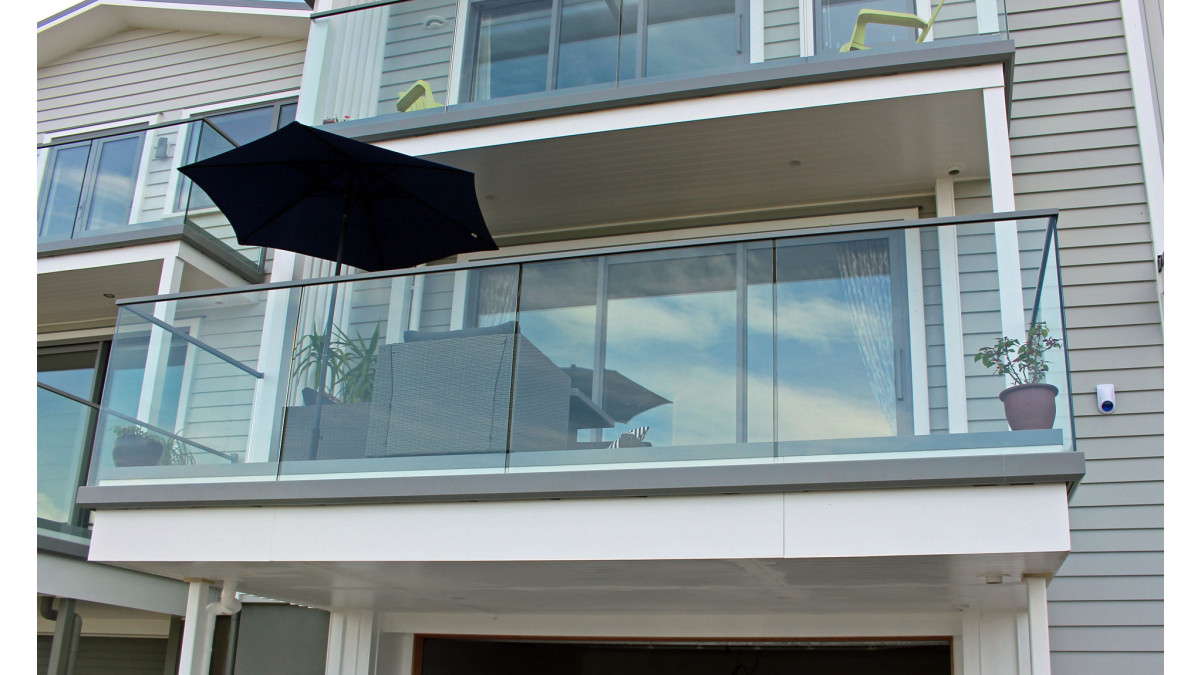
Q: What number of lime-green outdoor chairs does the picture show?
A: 2